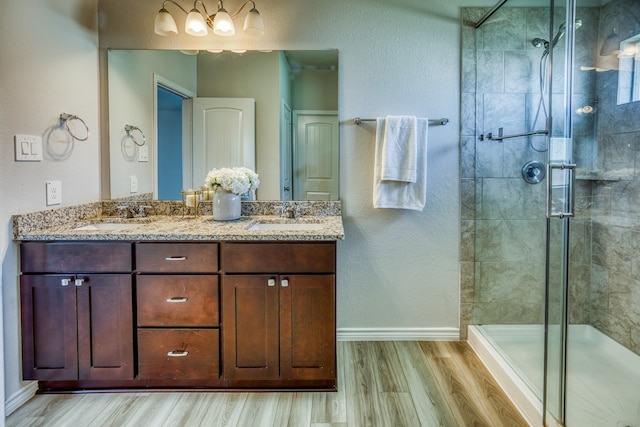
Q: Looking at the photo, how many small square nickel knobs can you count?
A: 4